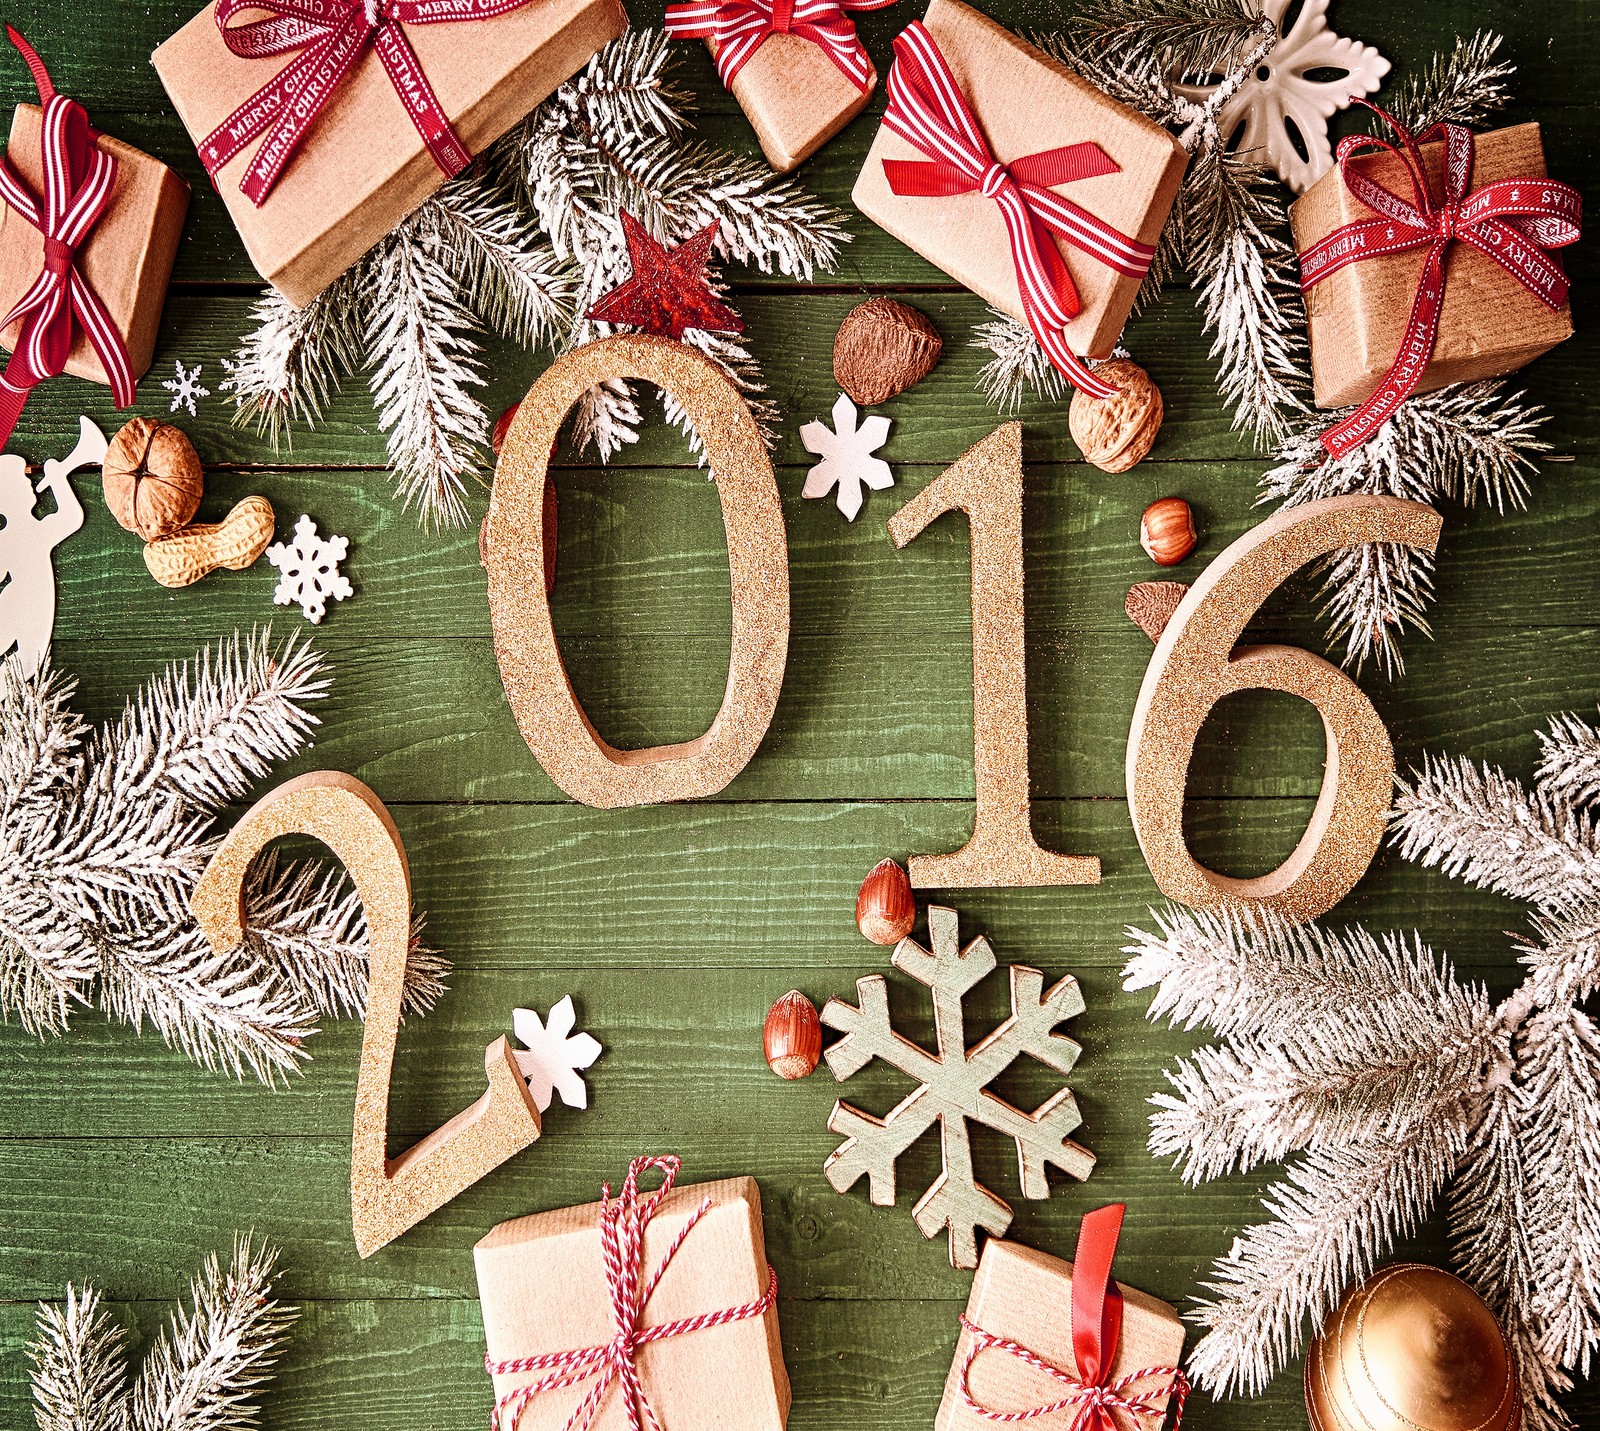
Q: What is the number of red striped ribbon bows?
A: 3